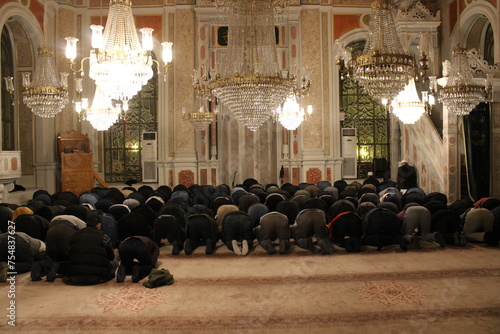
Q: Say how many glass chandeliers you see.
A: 9